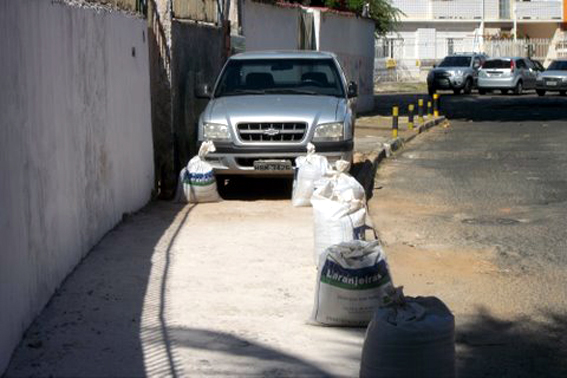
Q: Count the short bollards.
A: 5